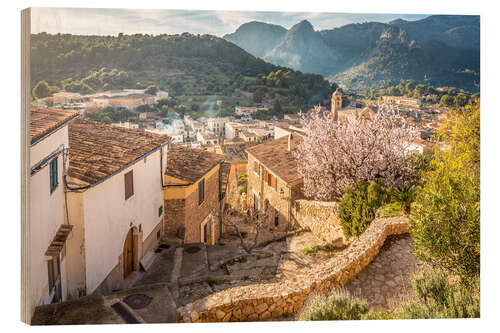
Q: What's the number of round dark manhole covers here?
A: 2